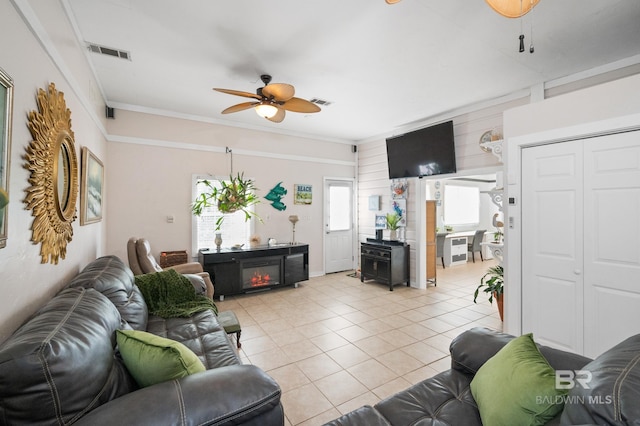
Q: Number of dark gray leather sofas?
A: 2